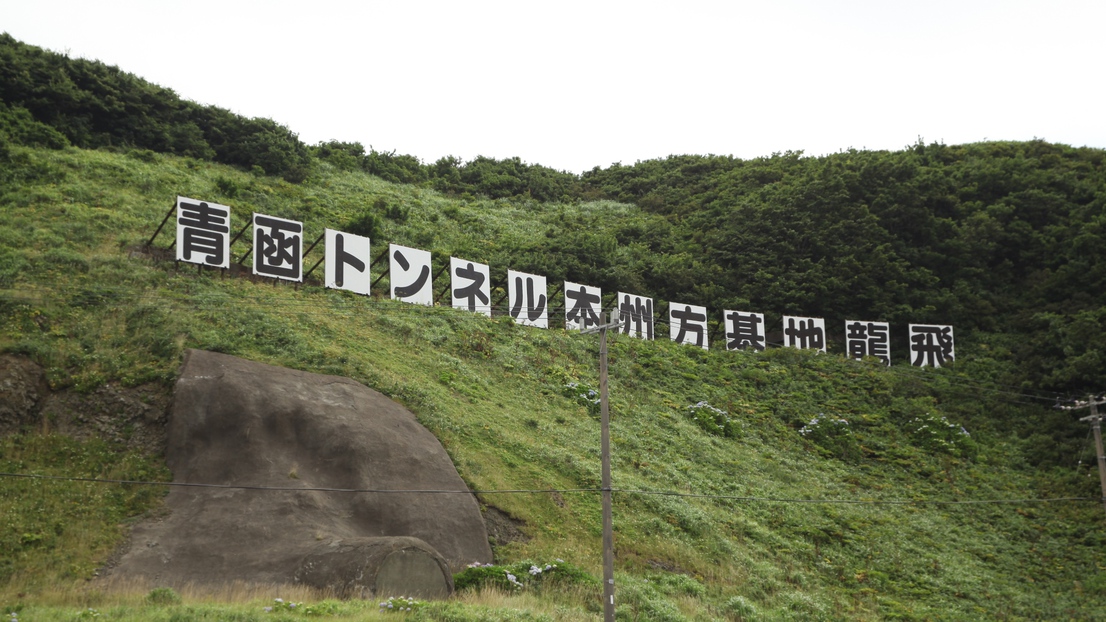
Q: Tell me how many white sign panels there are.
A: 13